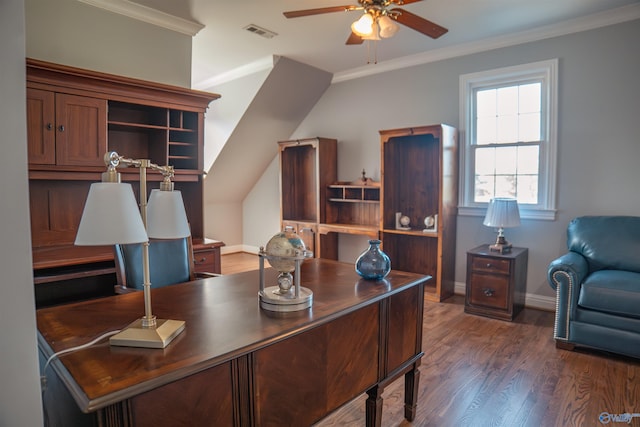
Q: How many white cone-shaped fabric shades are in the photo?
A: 3